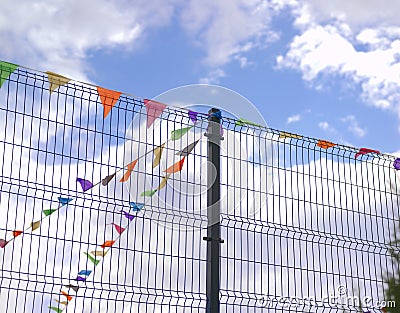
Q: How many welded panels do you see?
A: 2